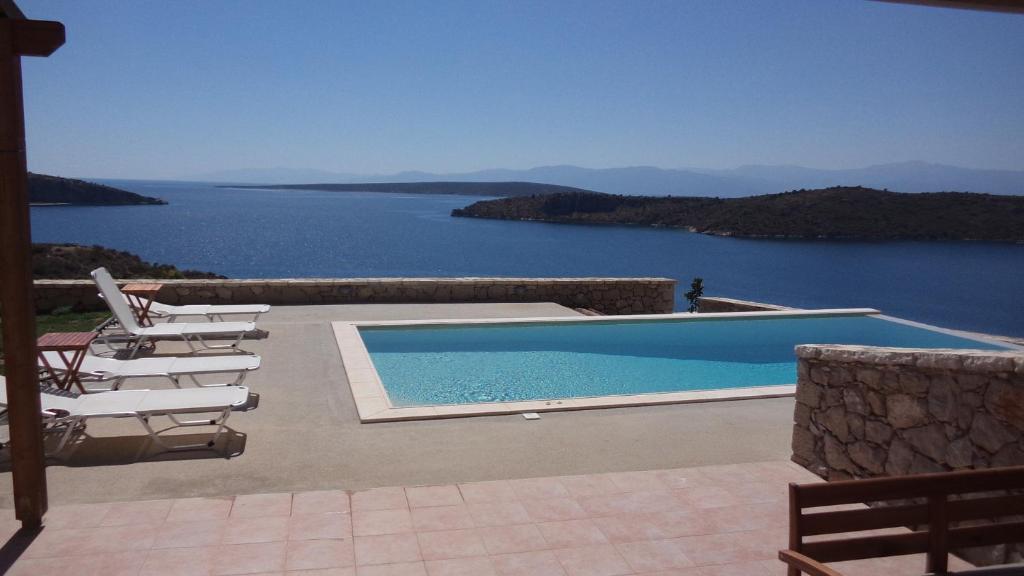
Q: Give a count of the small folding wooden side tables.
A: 2